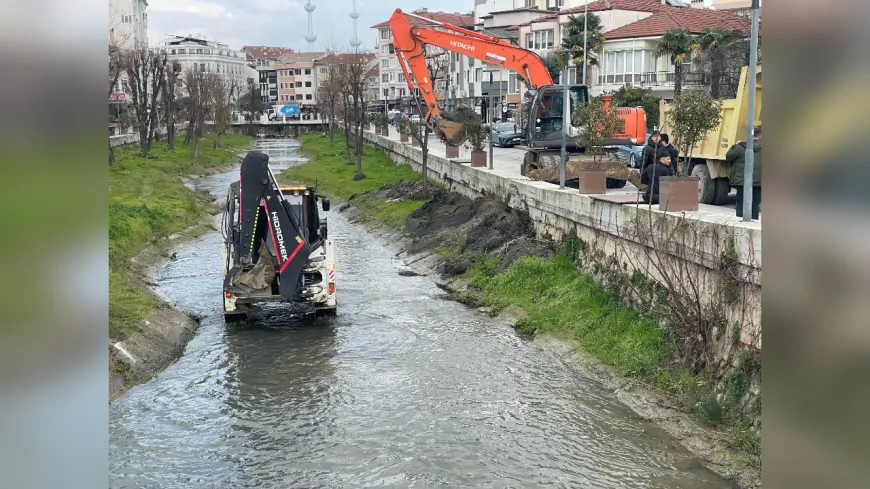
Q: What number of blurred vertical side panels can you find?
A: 2